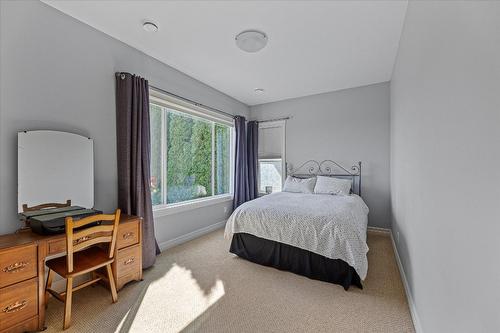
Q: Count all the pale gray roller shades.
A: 1